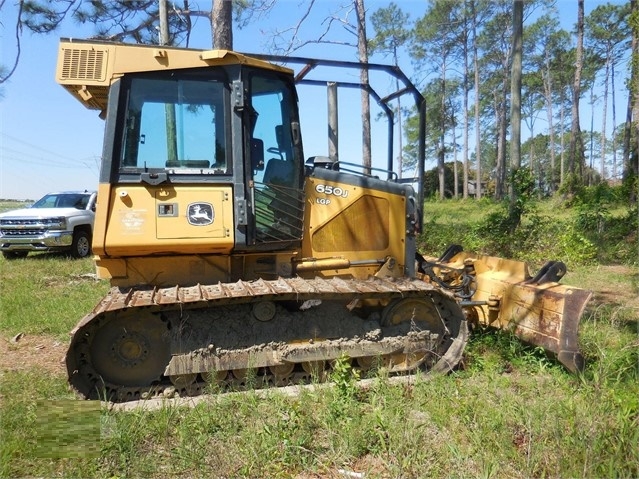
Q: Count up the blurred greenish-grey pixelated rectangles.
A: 1